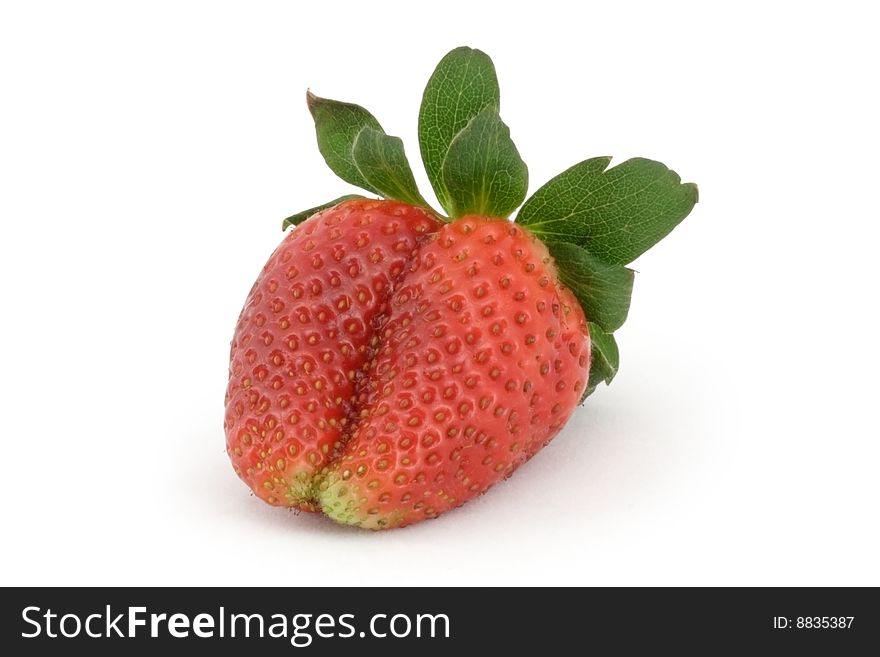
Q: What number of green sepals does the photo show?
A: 8